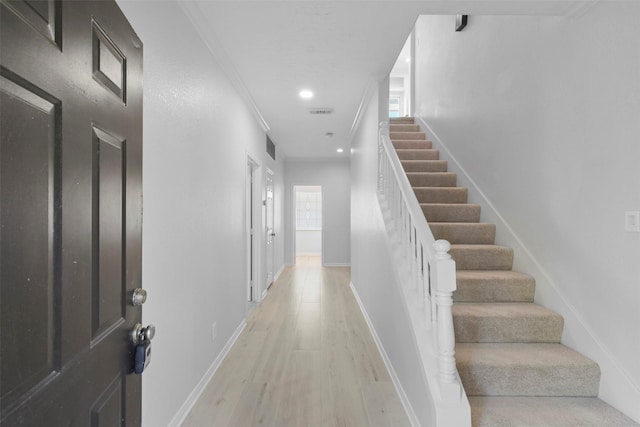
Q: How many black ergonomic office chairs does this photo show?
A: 0